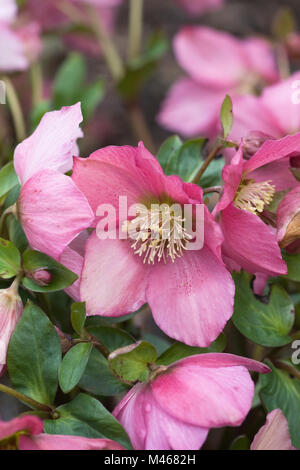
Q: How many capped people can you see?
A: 0